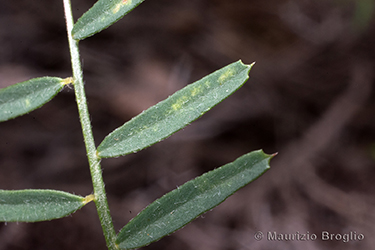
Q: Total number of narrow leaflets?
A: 5